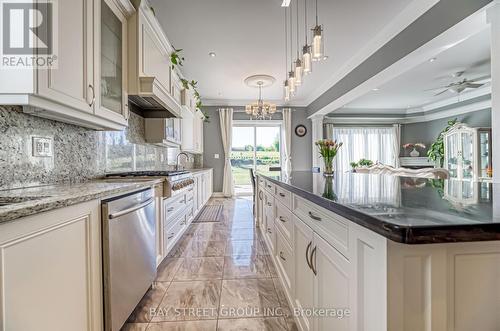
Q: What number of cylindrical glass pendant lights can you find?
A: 5